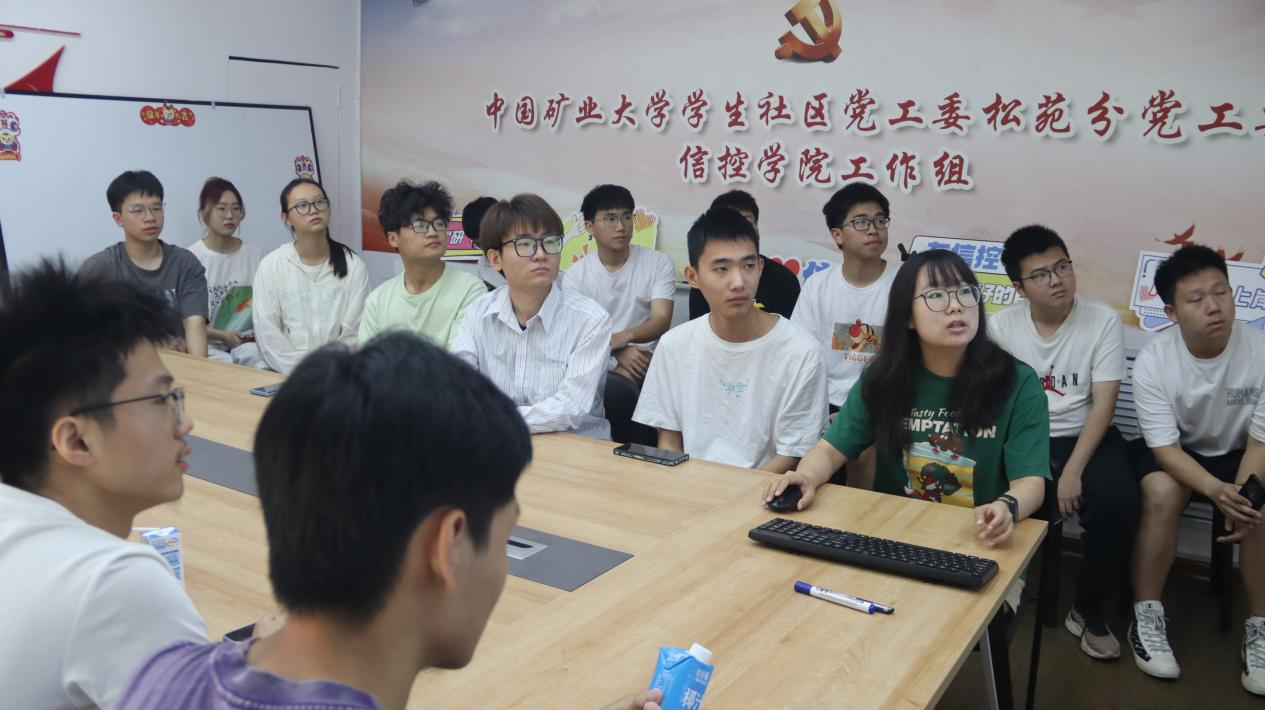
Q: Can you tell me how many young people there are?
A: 15